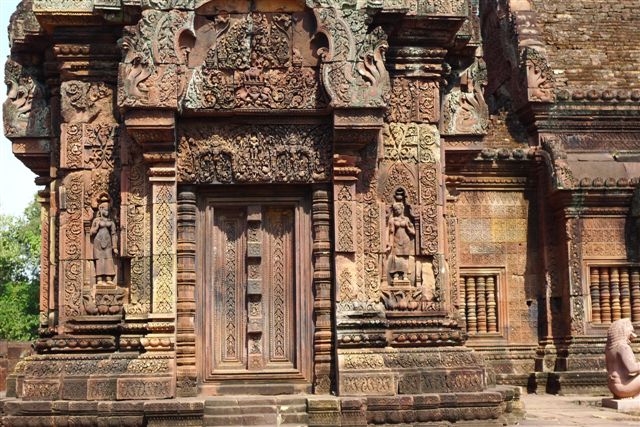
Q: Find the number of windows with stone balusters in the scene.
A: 2